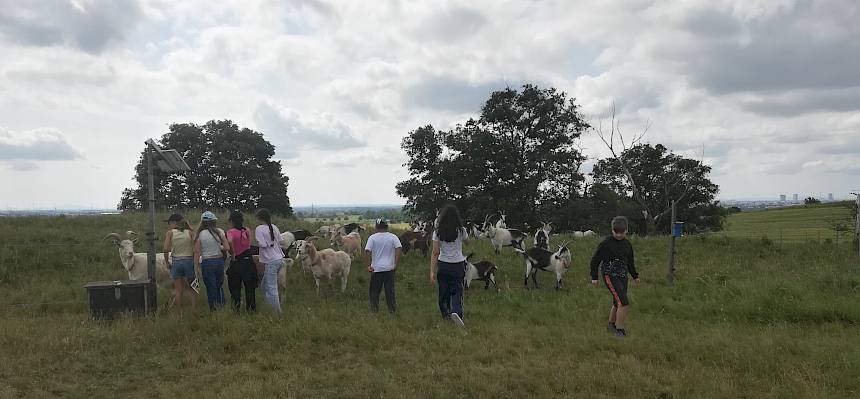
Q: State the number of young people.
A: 7